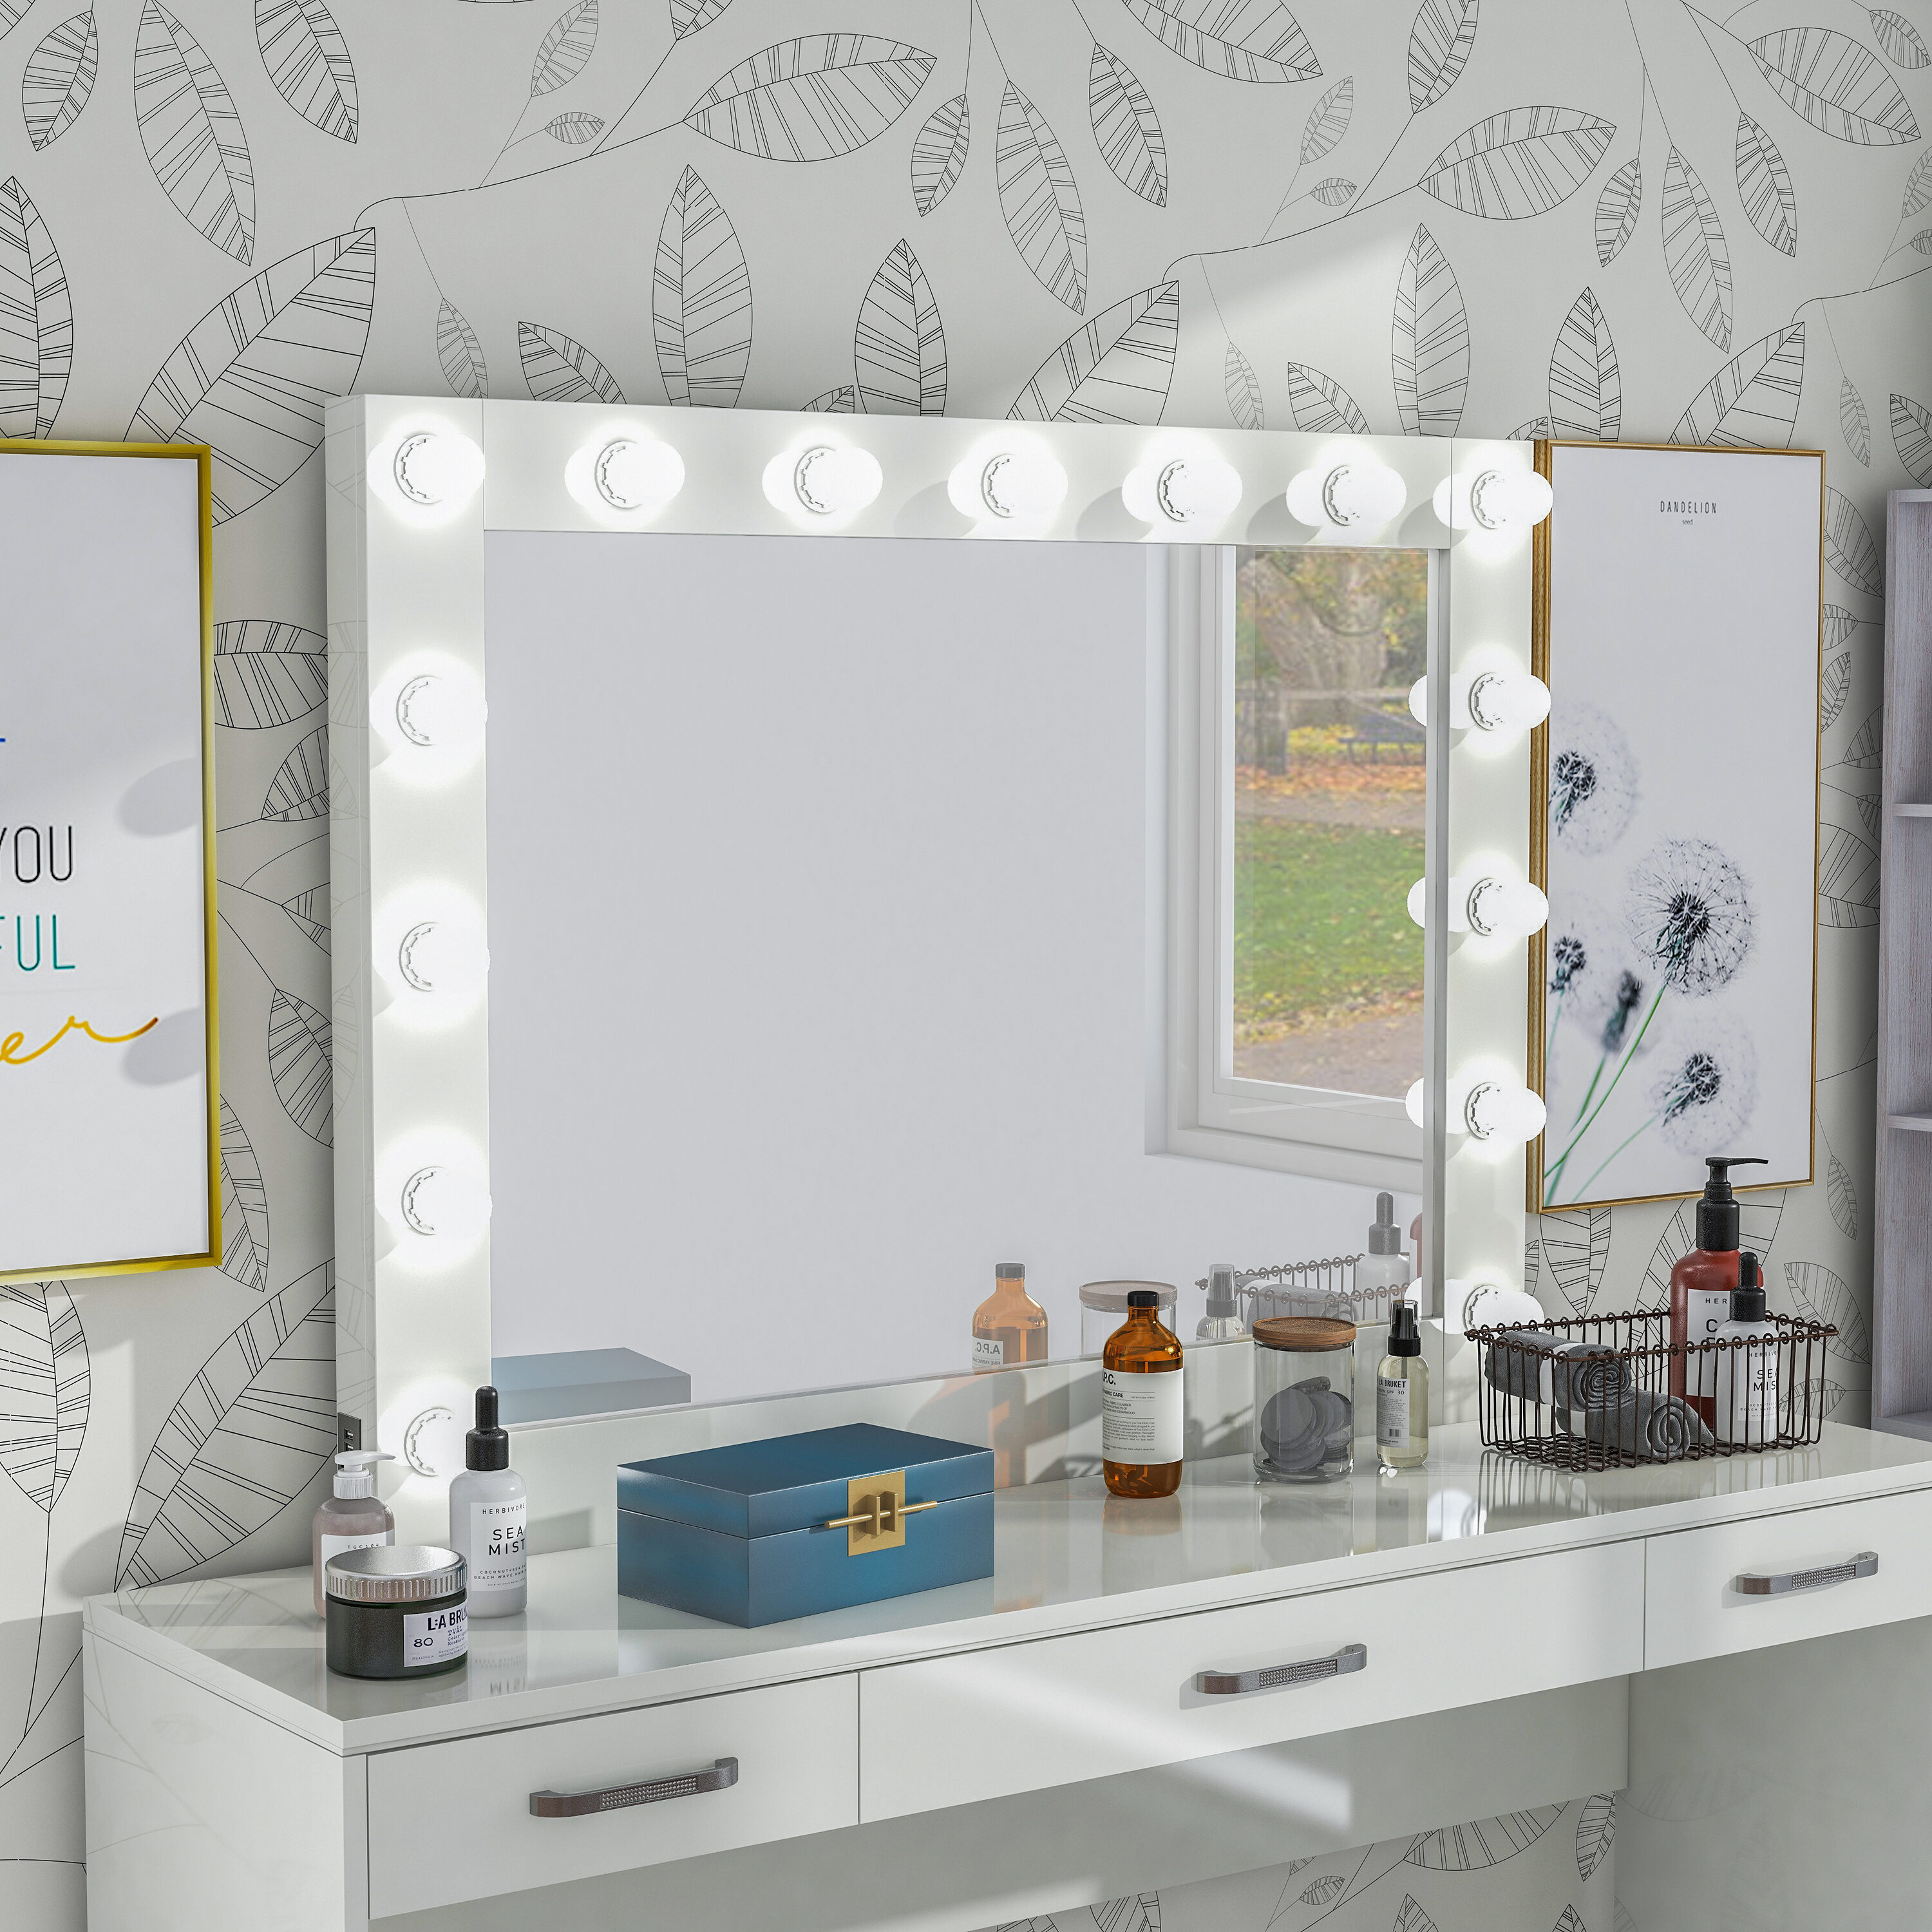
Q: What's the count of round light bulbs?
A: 15